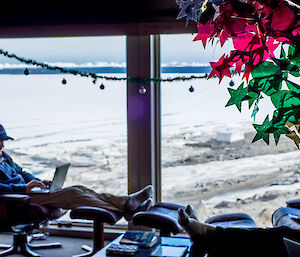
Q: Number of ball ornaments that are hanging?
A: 6